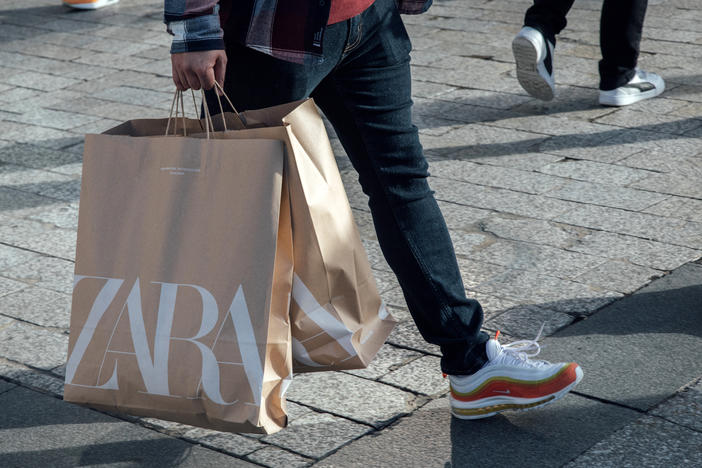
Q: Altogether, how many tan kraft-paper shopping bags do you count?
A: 2